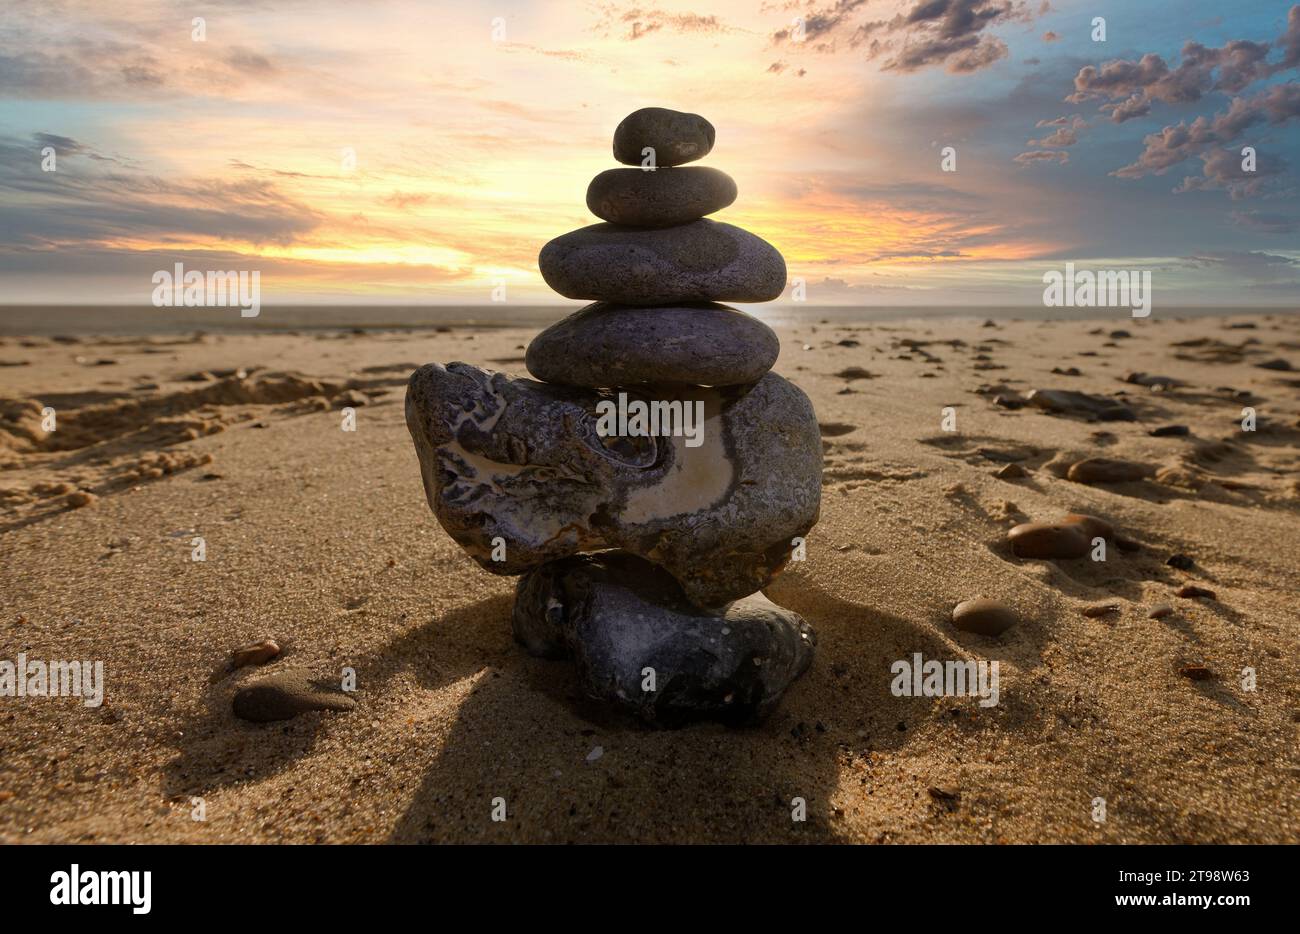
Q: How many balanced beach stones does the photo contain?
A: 6